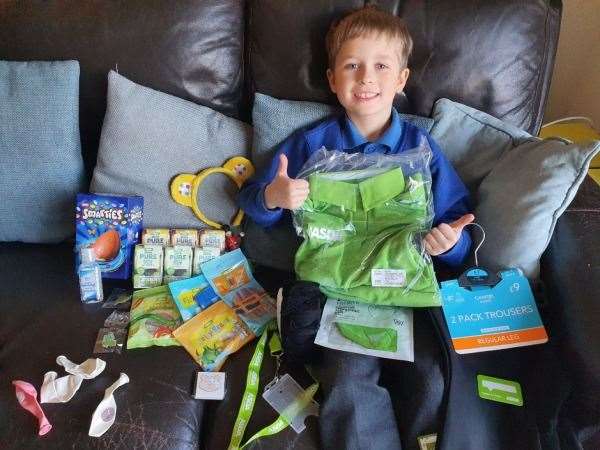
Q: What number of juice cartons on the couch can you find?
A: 6